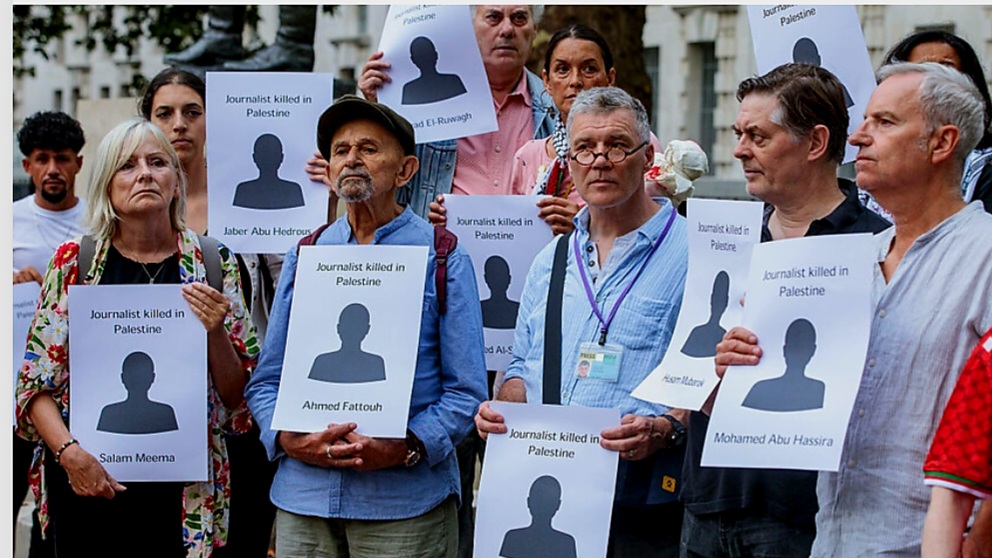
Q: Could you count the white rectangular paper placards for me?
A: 10